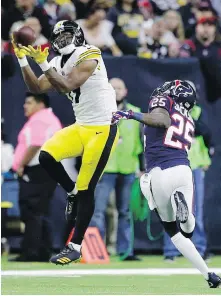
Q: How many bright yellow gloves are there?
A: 2